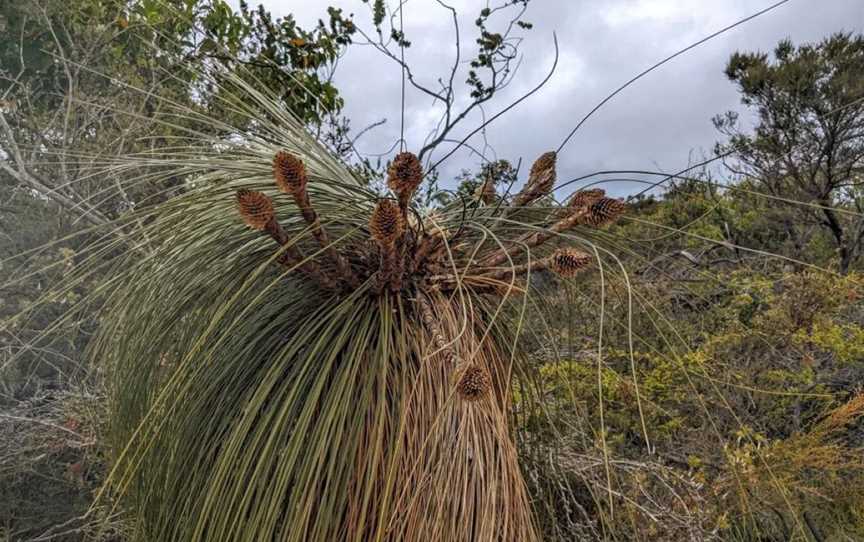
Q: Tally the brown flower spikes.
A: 10